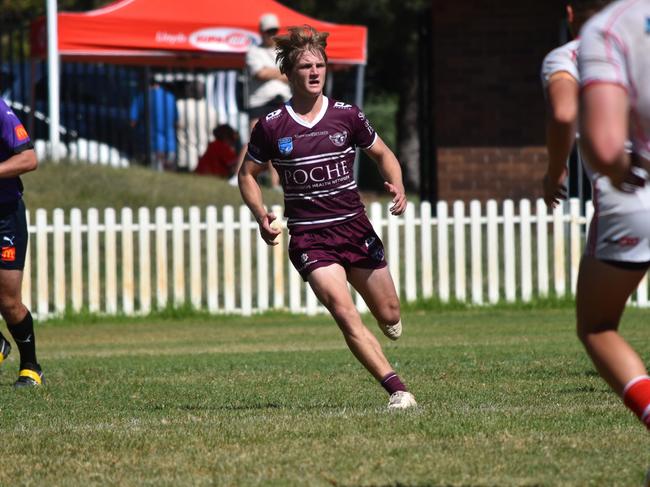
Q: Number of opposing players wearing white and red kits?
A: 2